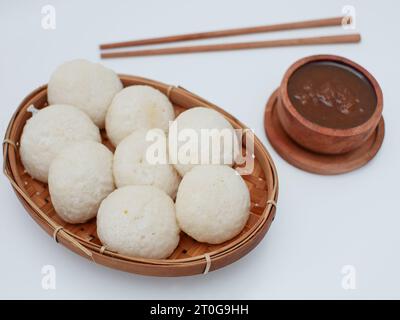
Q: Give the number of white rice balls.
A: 8